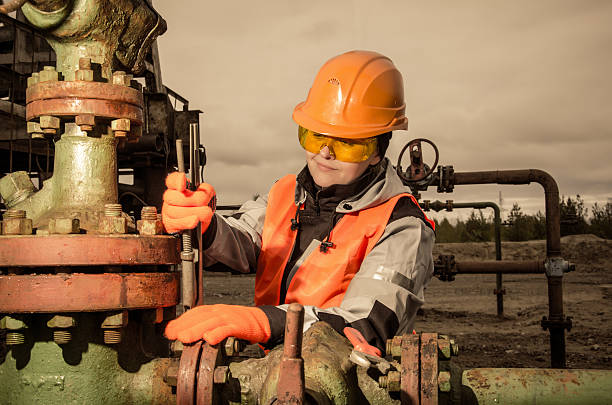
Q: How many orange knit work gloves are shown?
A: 2